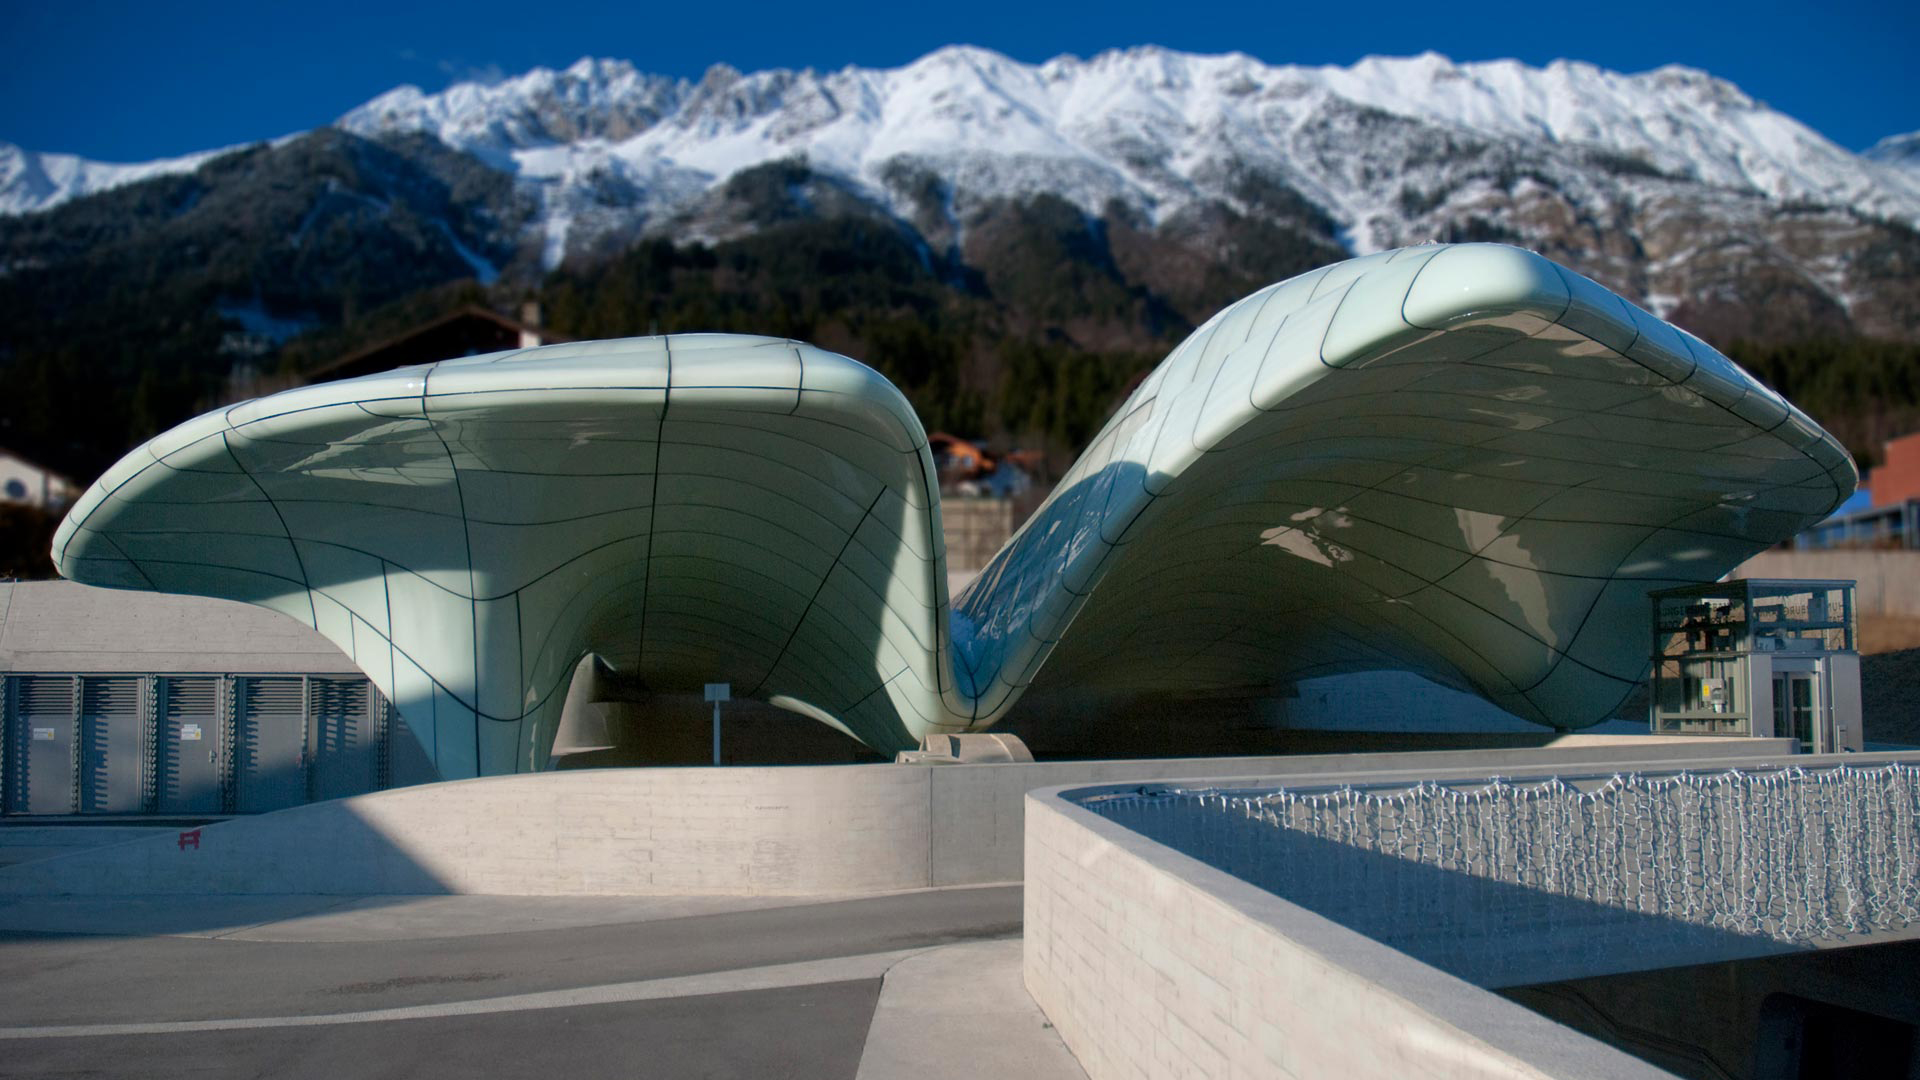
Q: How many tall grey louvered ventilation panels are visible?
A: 5